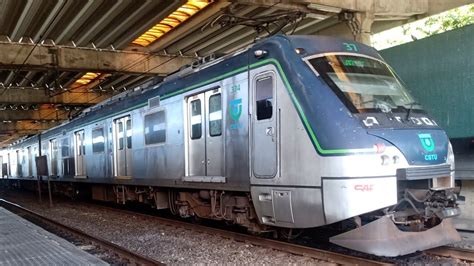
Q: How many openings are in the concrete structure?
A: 2